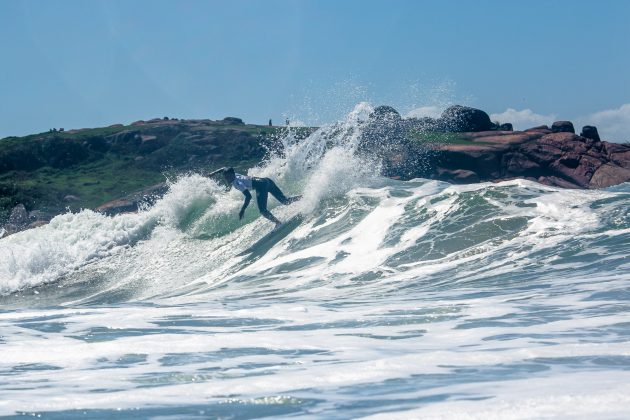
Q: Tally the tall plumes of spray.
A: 1